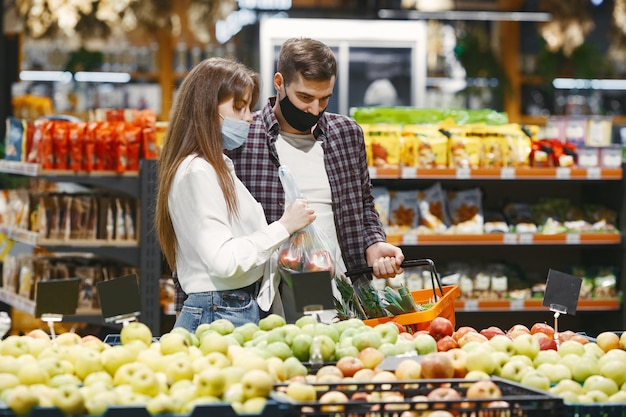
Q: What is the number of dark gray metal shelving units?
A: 2